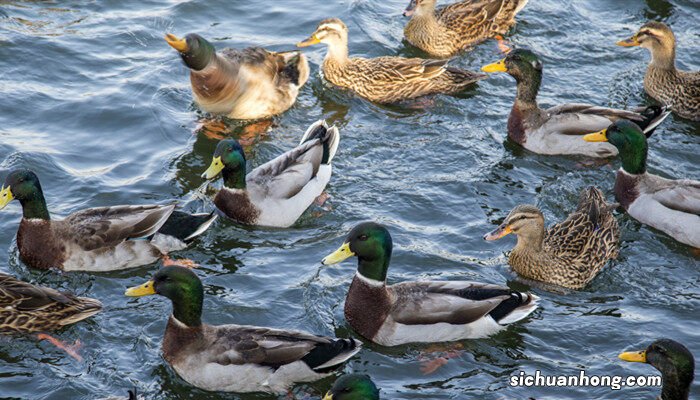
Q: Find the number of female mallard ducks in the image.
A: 5